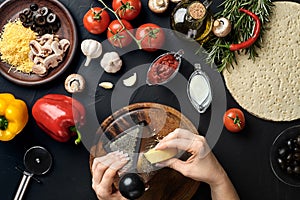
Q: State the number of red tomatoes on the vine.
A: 4